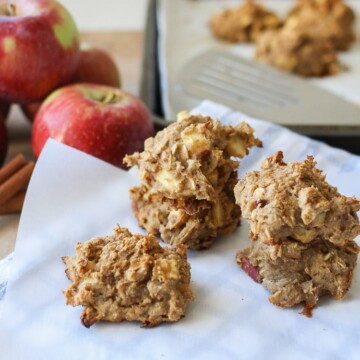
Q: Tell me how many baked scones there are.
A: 8